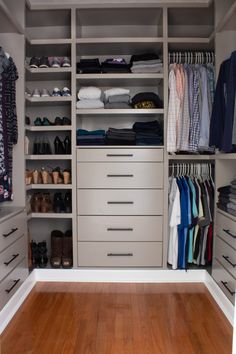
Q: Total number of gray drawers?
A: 11